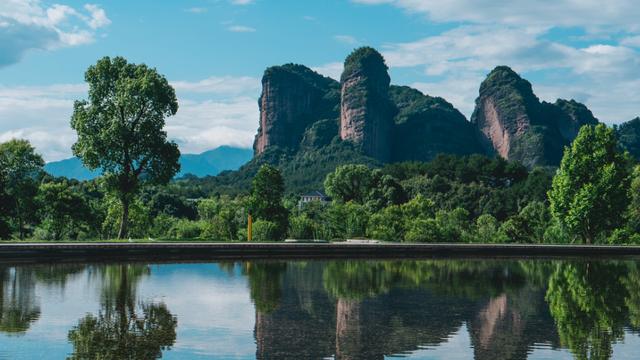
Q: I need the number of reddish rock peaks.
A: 3